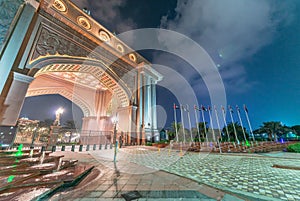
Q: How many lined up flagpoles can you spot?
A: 11